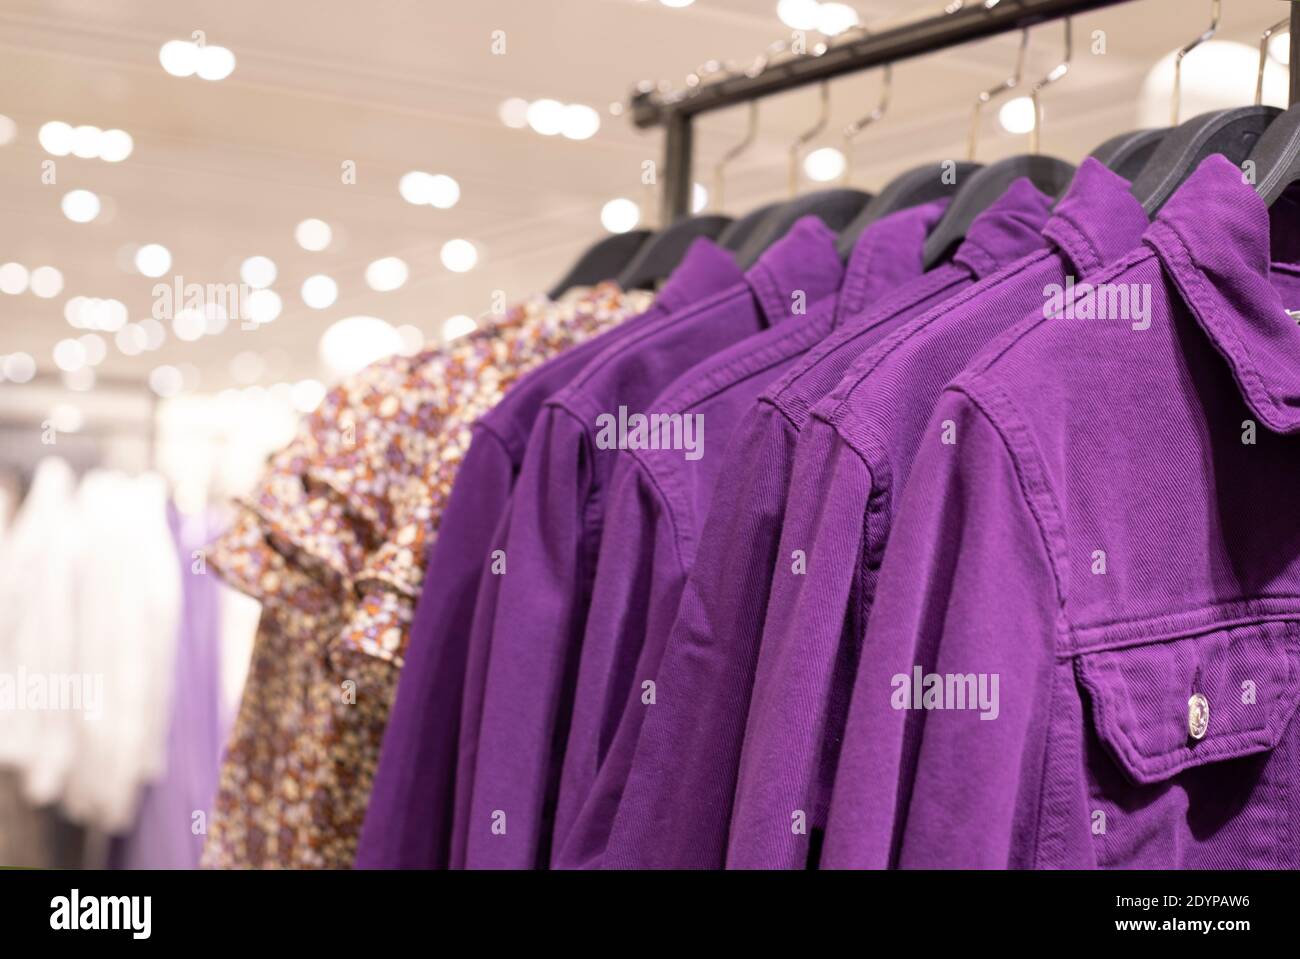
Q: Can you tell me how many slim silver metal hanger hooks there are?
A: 7